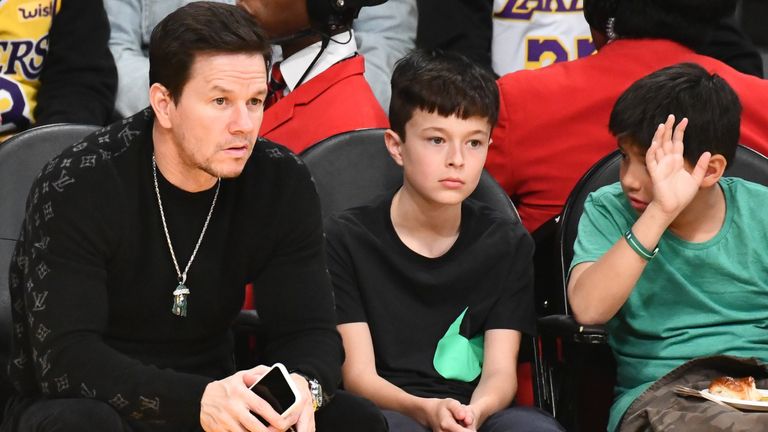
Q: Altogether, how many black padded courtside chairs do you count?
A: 3